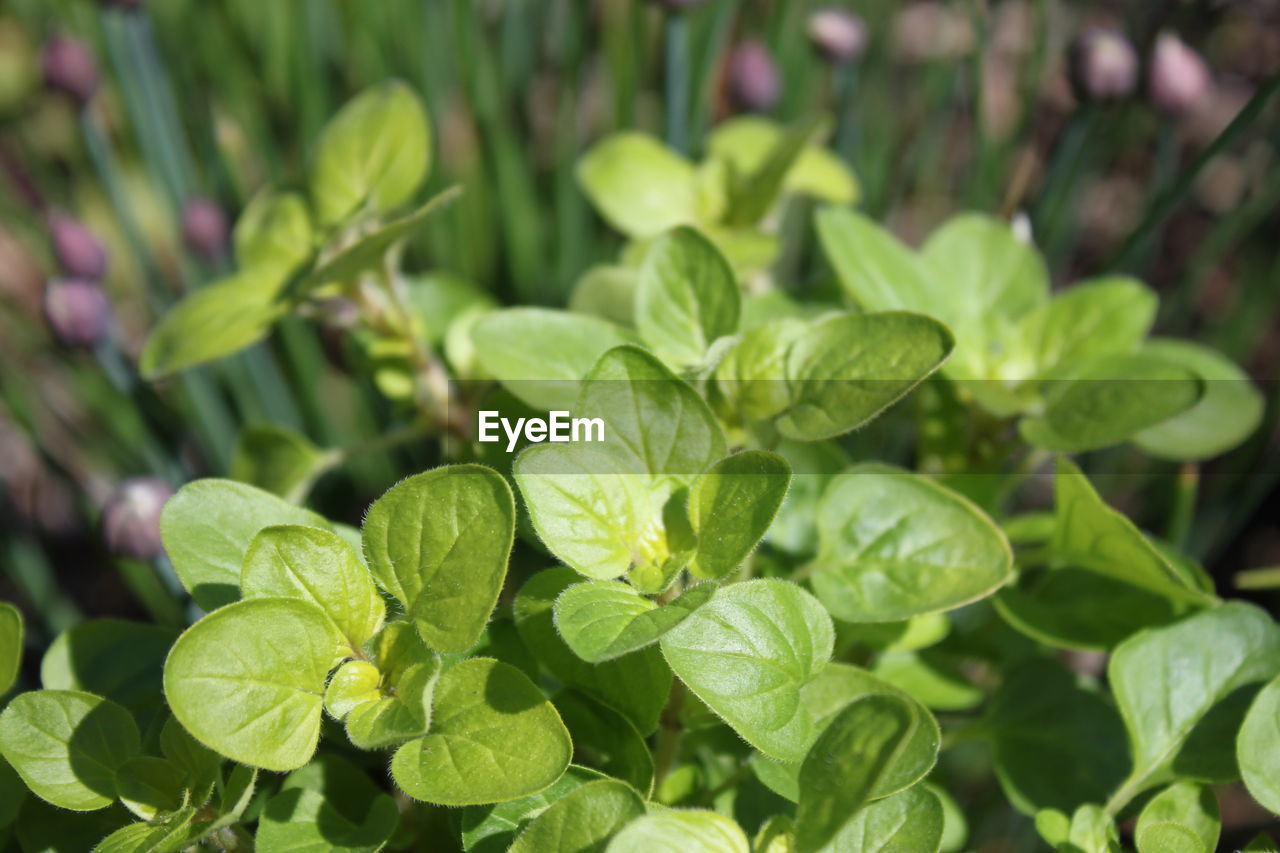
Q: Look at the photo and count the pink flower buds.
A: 9